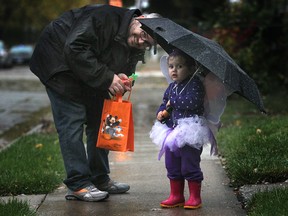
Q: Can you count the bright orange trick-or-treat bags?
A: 1